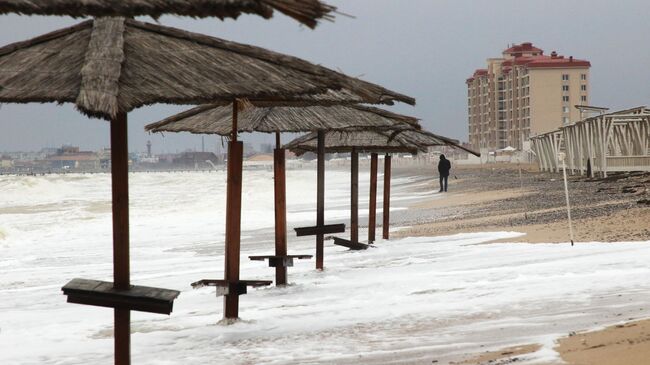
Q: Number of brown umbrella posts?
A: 7